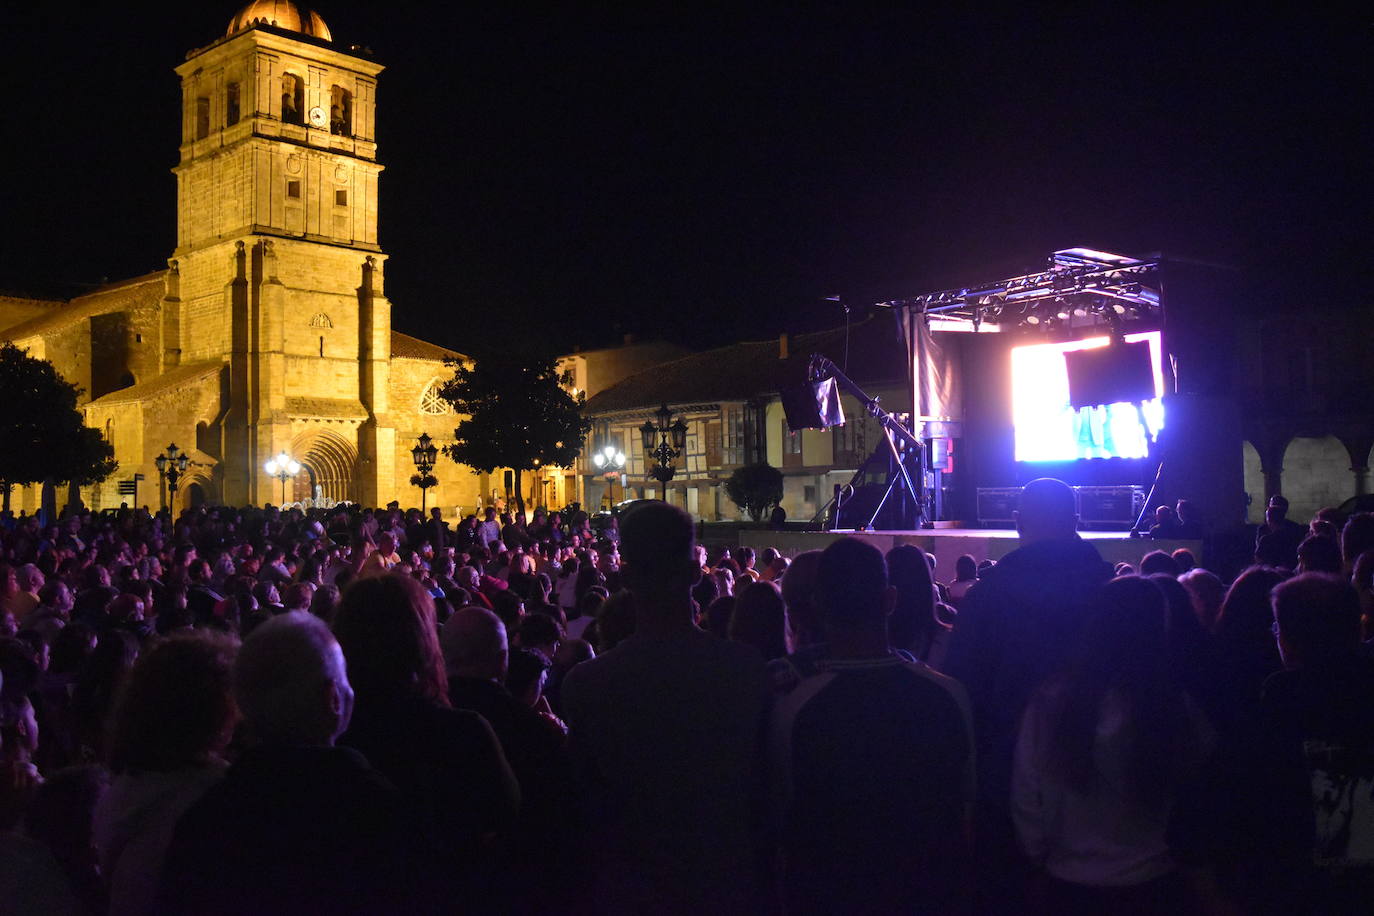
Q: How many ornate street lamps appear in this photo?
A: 5